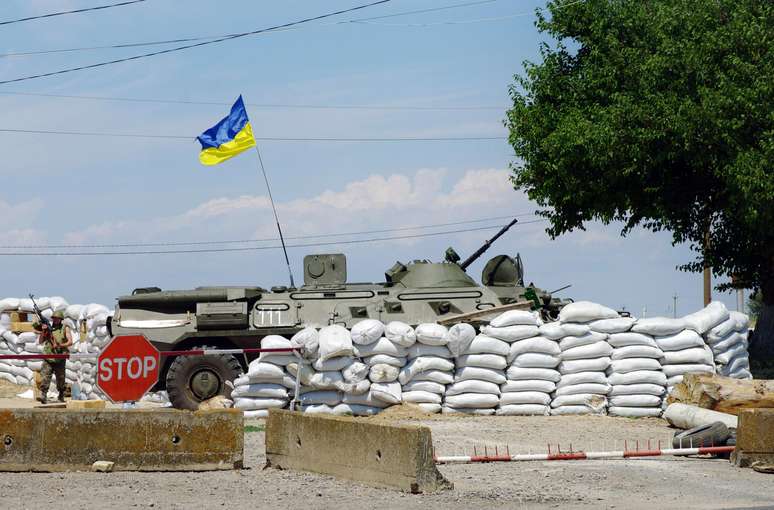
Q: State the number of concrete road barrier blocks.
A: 3